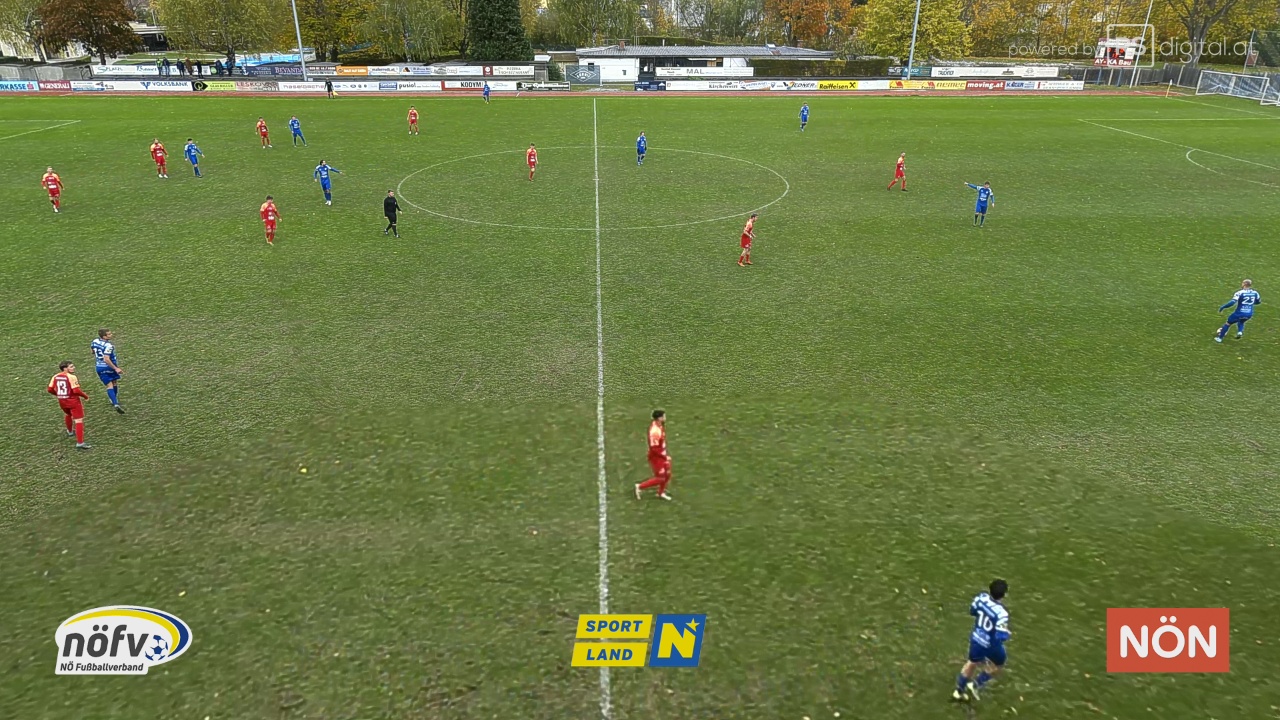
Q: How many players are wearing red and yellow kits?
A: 10